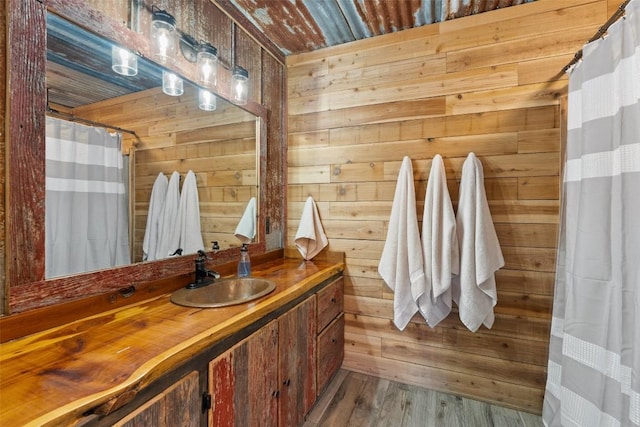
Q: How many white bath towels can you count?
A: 3